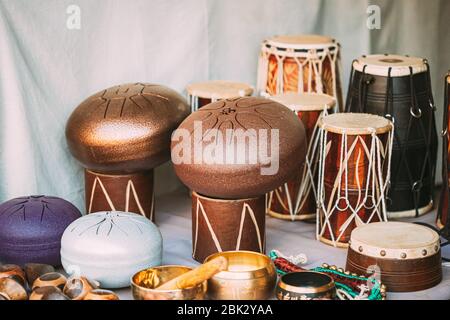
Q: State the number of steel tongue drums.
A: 4